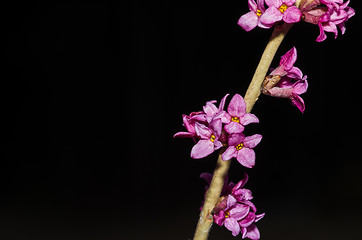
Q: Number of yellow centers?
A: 6